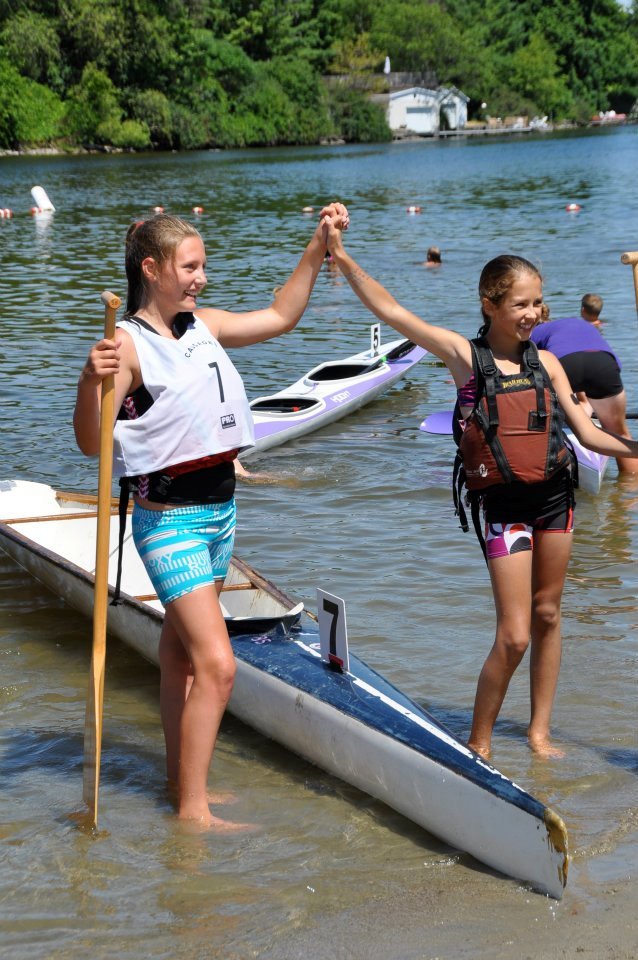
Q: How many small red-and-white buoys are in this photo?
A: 7